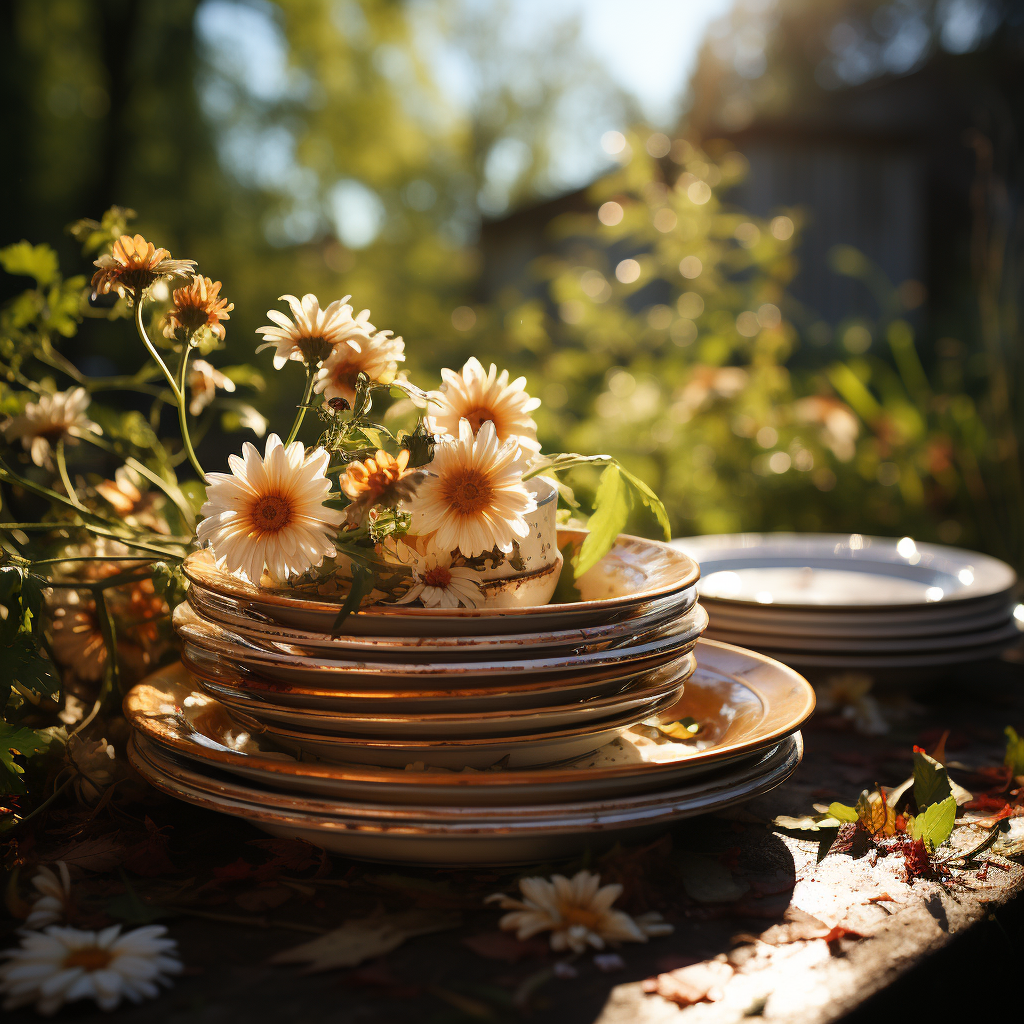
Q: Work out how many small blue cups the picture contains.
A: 0